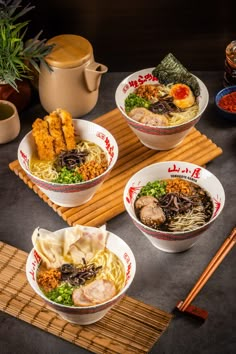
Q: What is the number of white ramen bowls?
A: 4